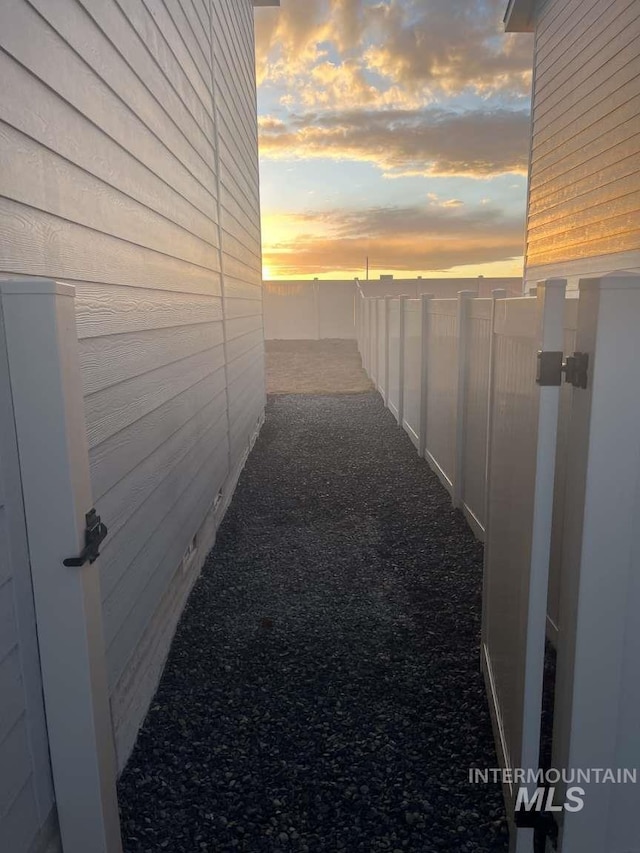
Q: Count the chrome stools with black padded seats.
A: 0